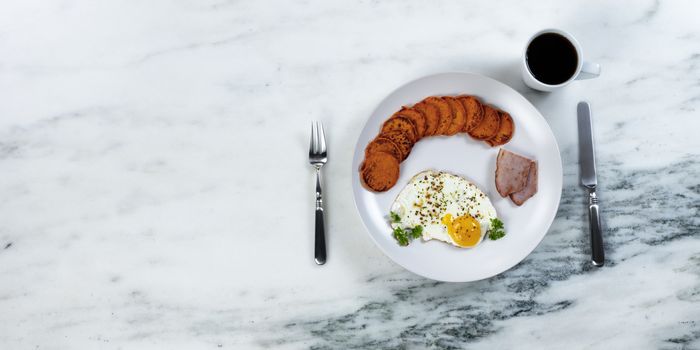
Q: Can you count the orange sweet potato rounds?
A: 11